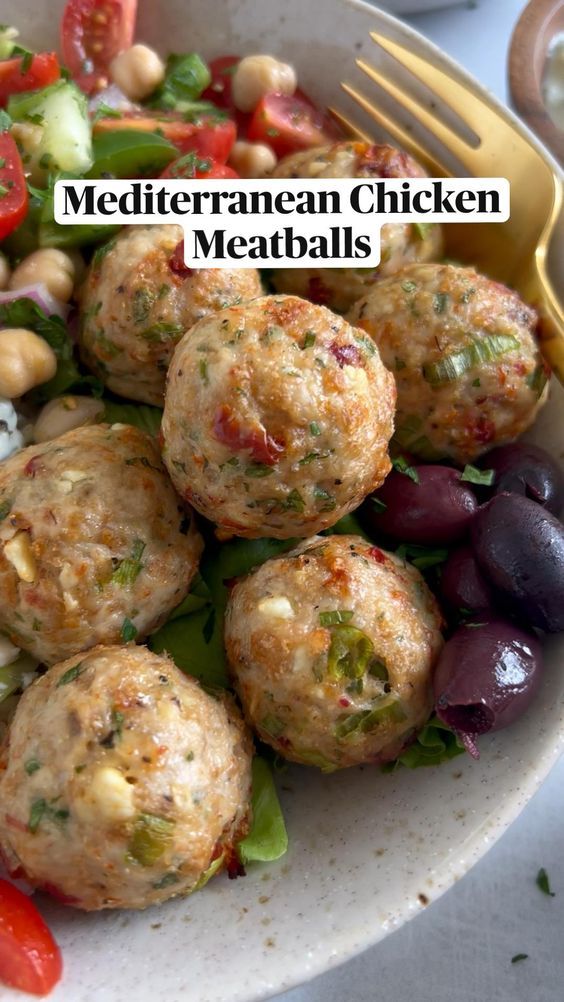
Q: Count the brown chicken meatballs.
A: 7